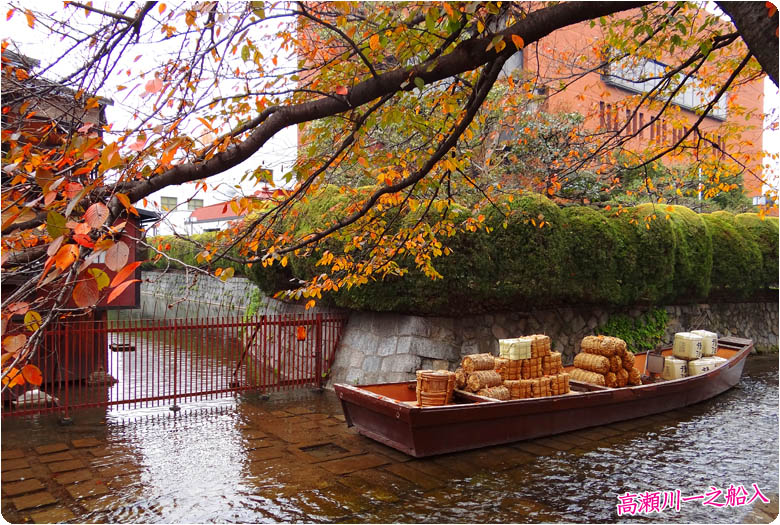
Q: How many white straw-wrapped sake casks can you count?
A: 5